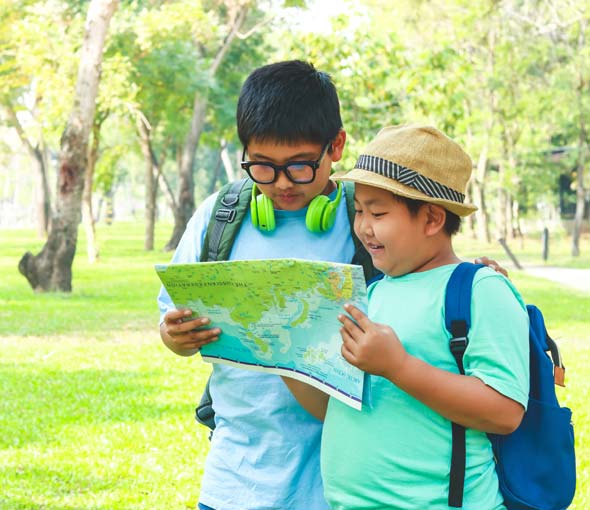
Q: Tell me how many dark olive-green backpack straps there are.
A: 2